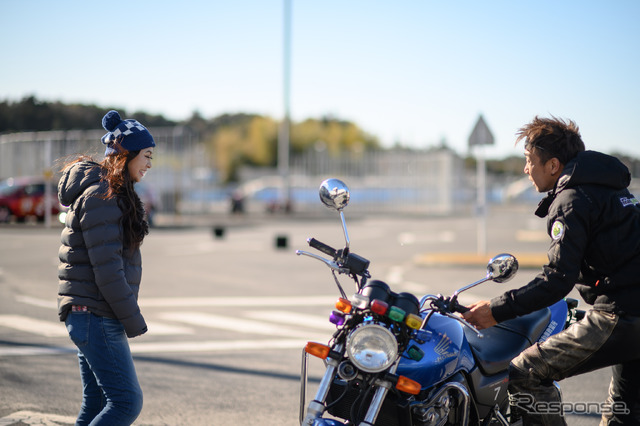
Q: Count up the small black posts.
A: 2